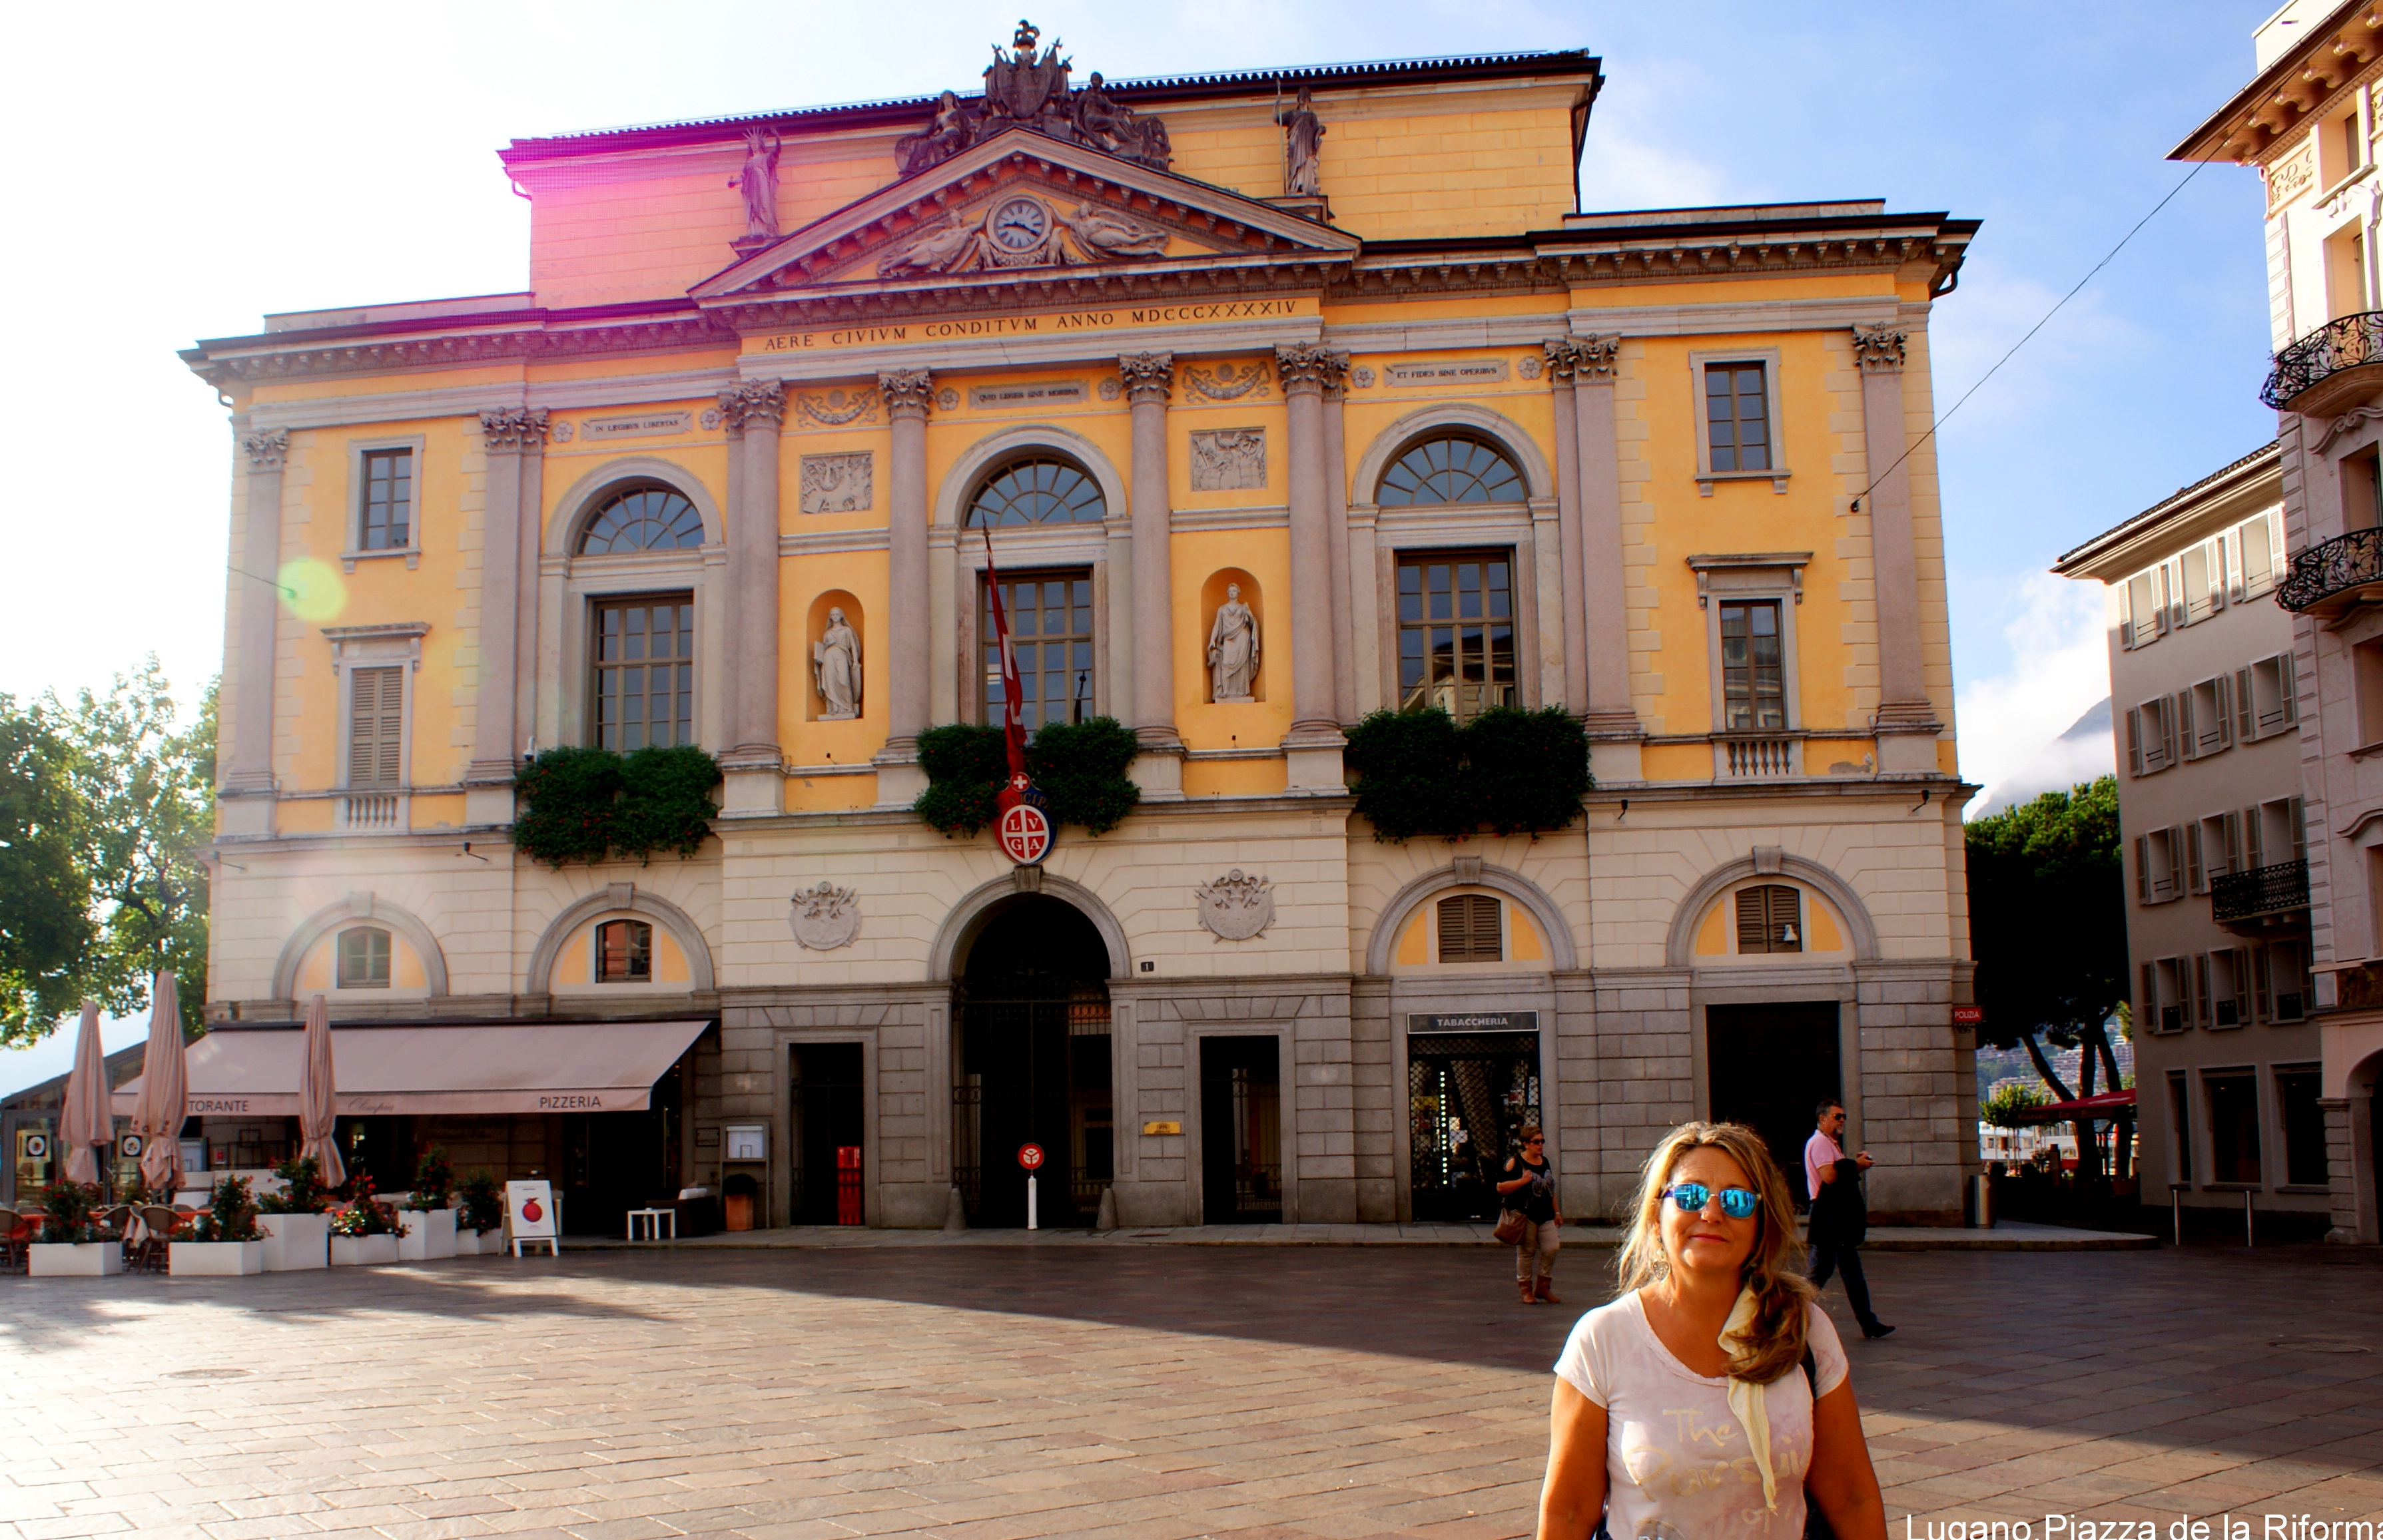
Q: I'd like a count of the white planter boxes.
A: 6